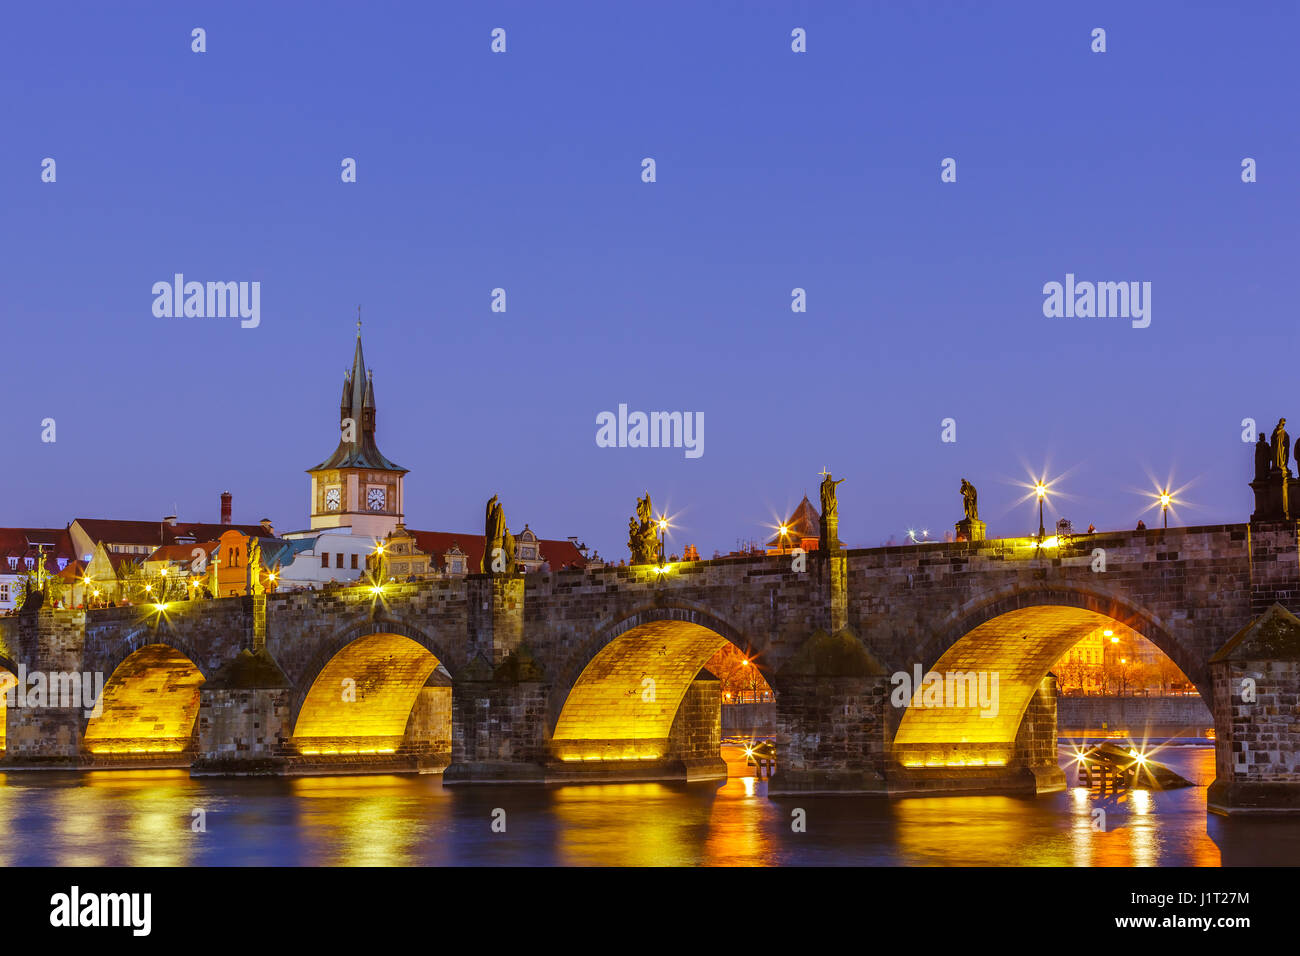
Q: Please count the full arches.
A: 4